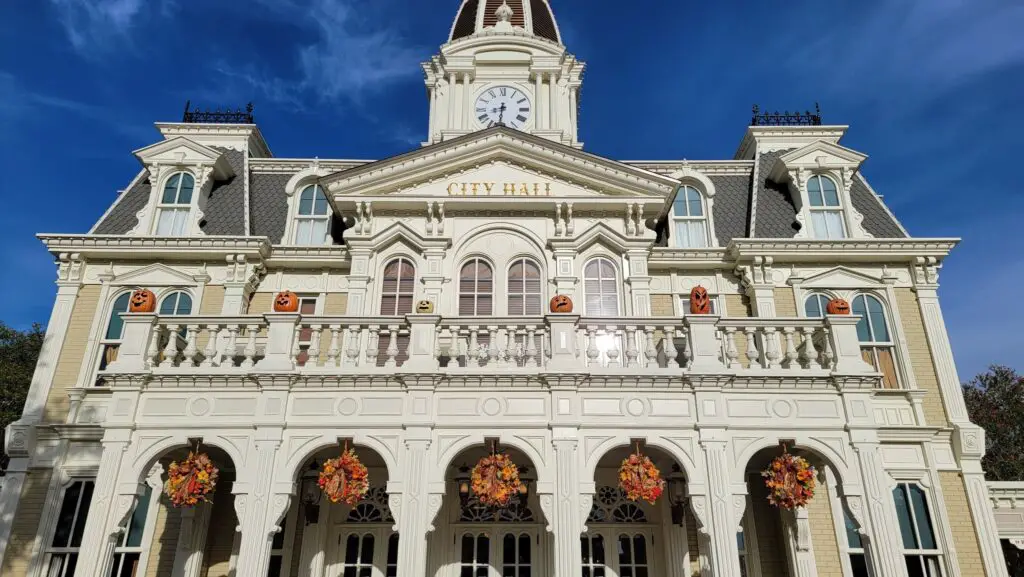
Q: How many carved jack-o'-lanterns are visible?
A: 6